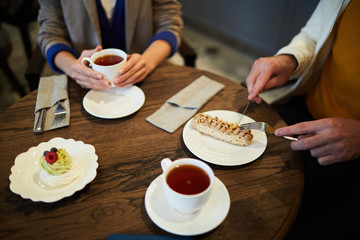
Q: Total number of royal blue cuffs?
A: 2